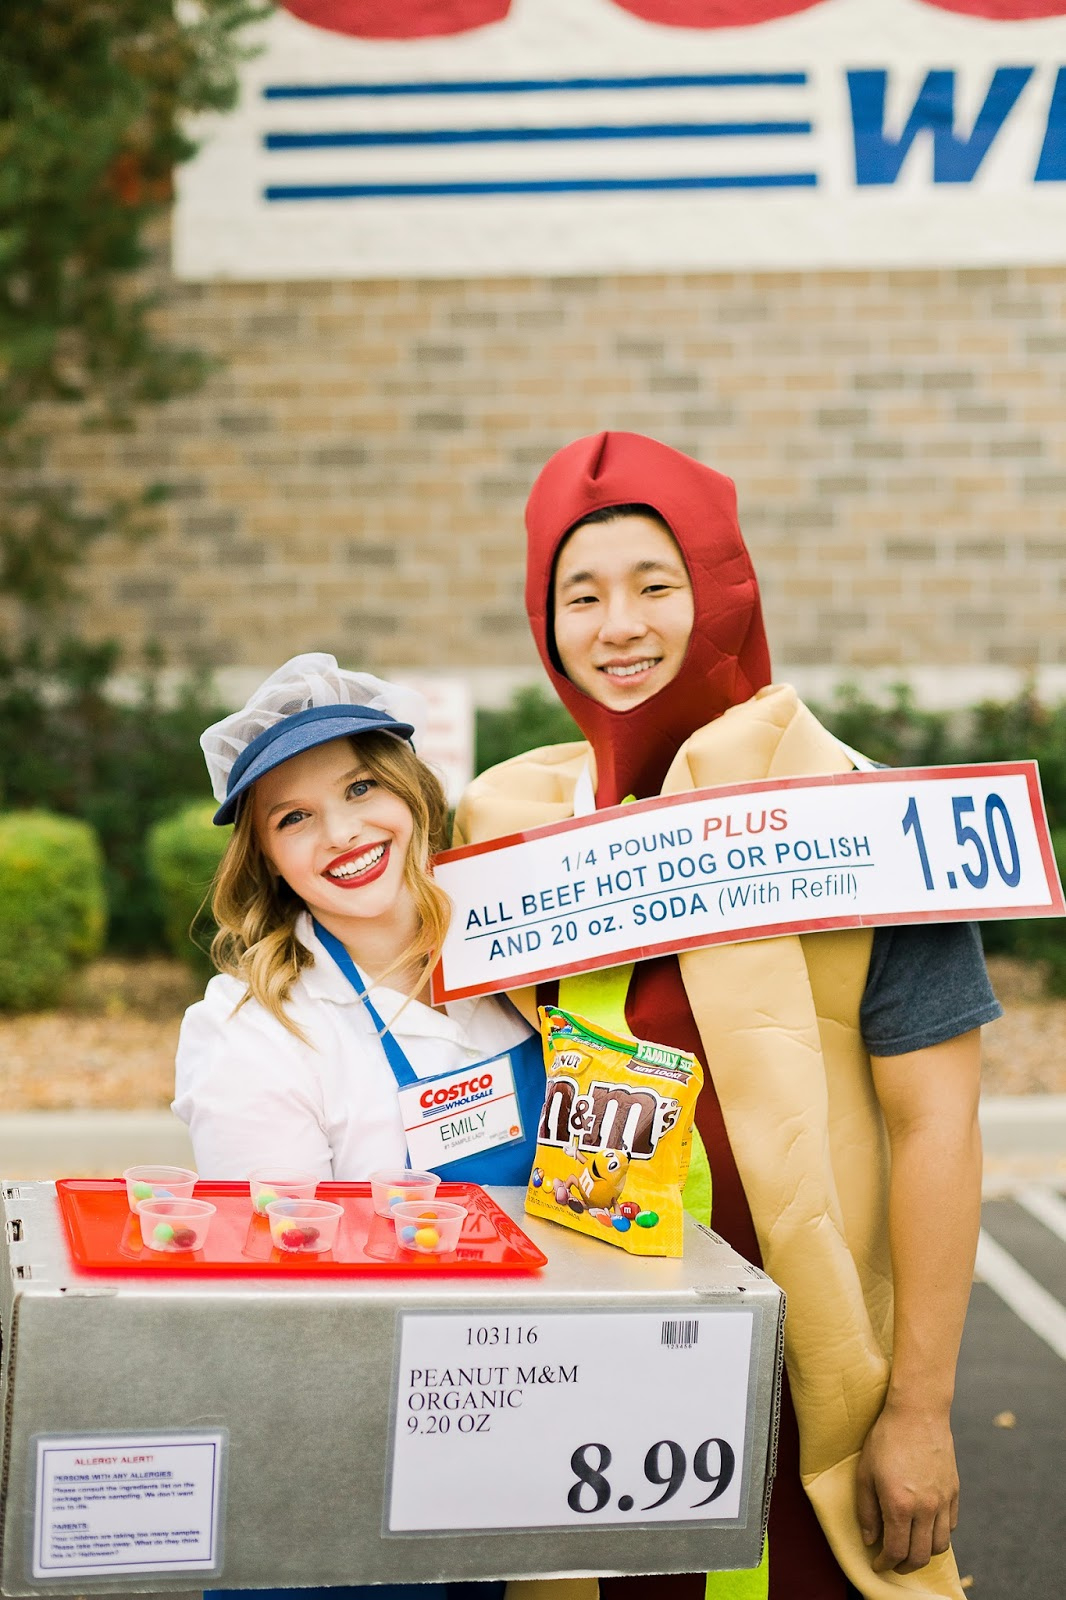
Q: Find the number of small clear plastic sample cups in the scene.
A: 6